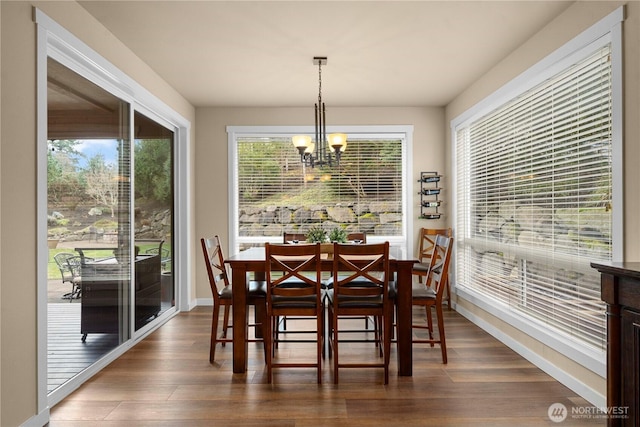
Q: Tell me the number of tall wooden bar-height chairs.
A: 7